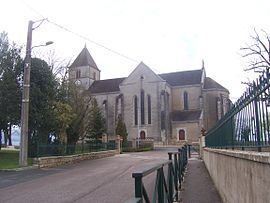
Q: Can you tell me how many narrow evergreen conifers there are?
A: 2